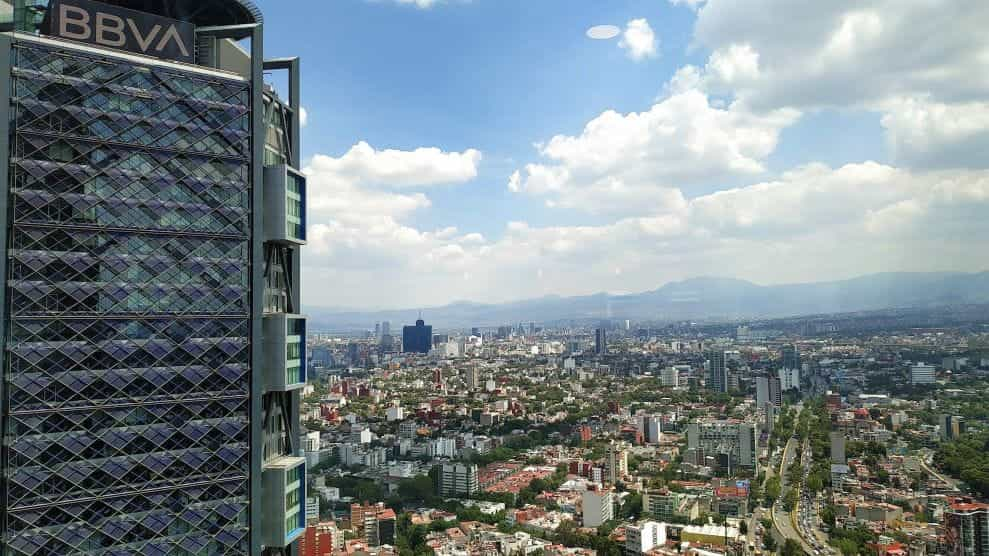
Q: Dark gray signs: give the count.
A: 1